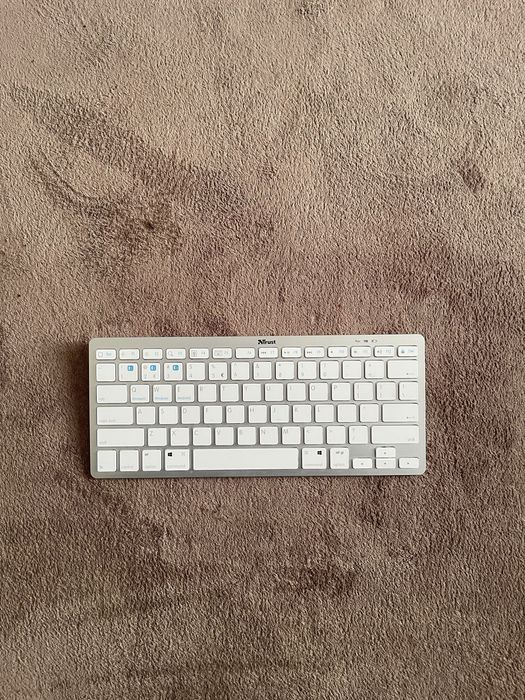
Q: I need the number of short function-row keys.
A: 14